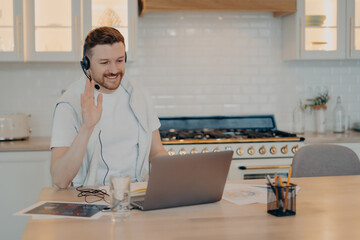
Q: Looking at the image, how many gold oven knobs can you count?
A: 11